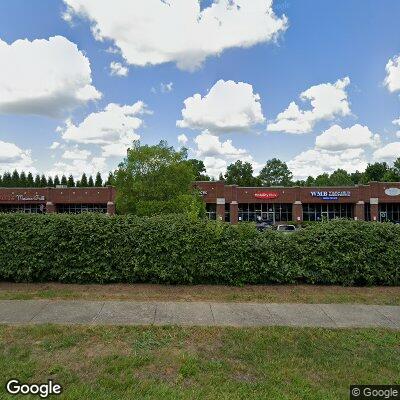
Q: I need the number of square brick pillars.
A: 7